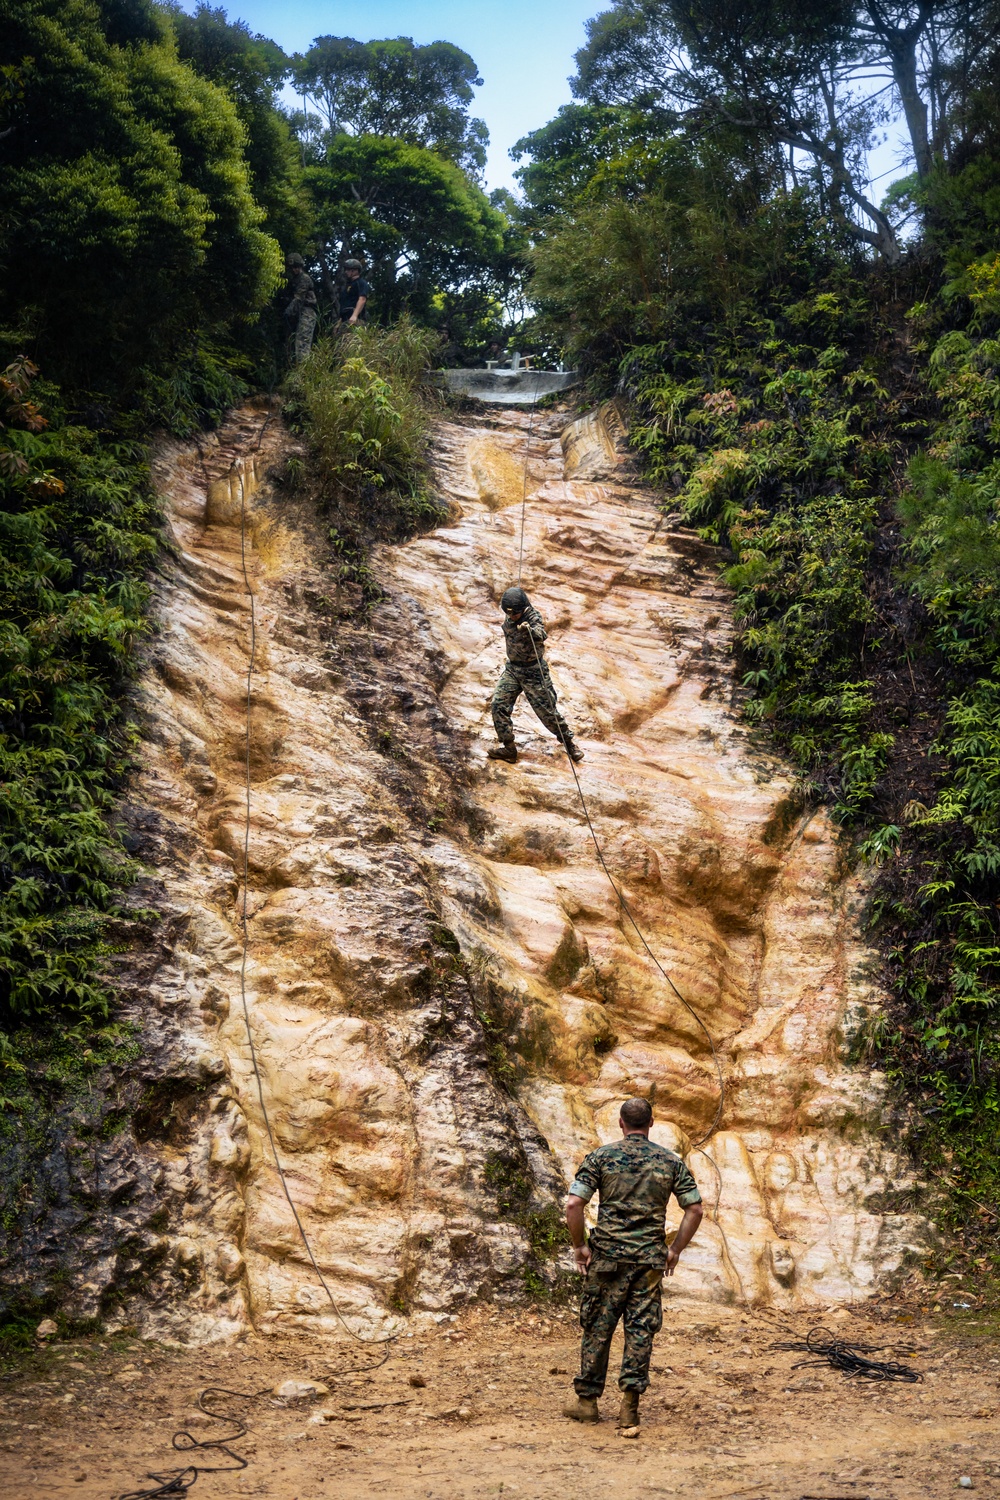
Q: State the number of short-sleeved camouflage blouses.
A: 1